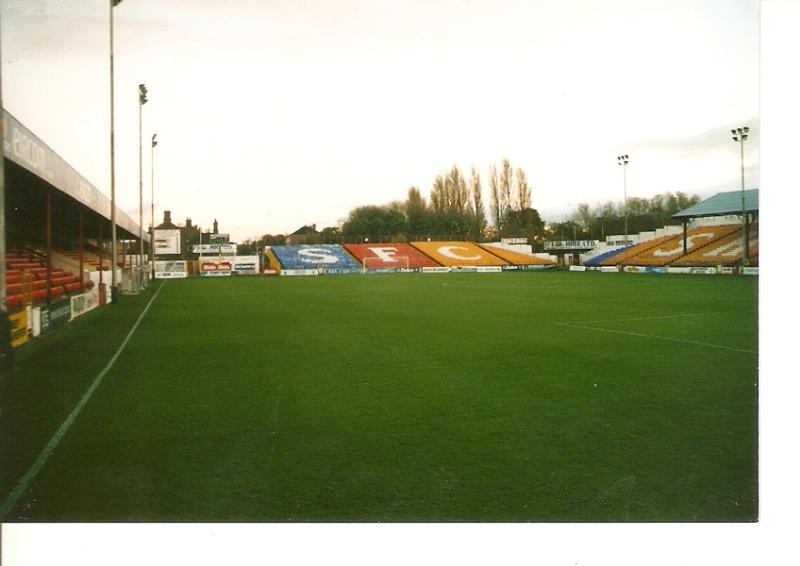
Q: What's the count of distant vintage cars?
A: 0